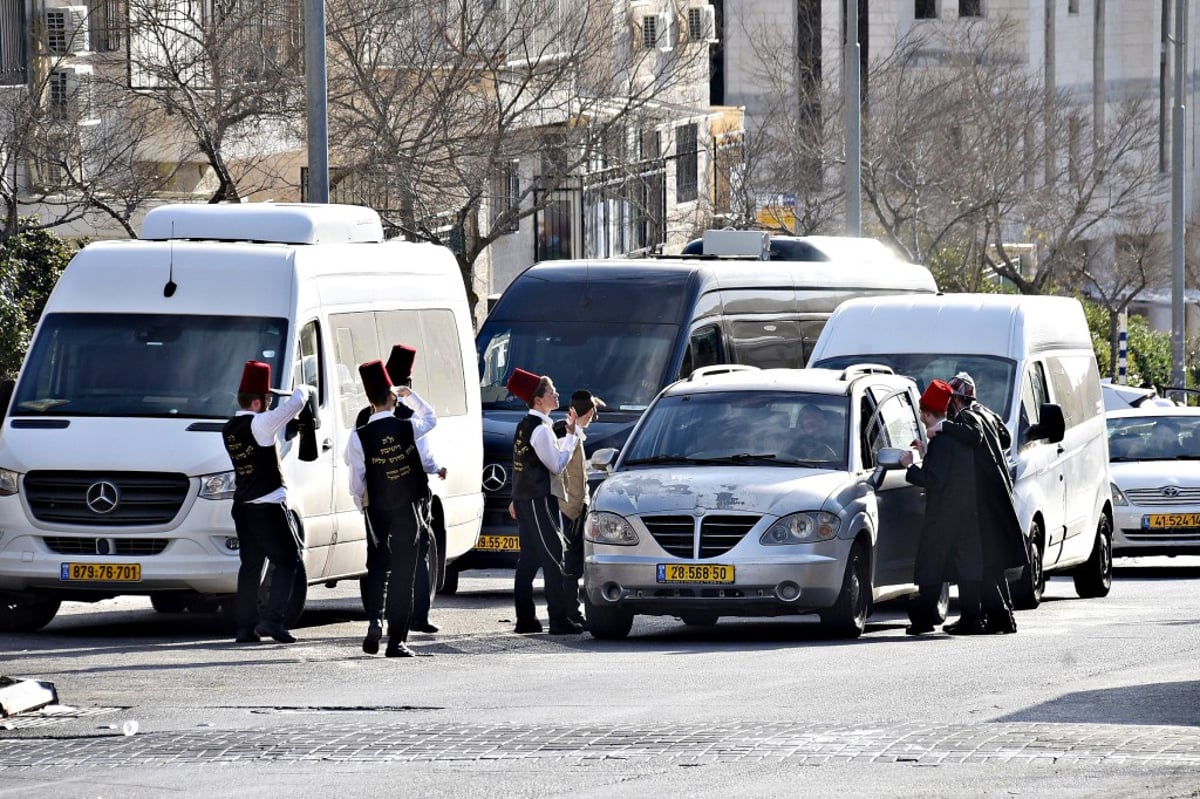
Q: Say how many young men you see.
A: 7